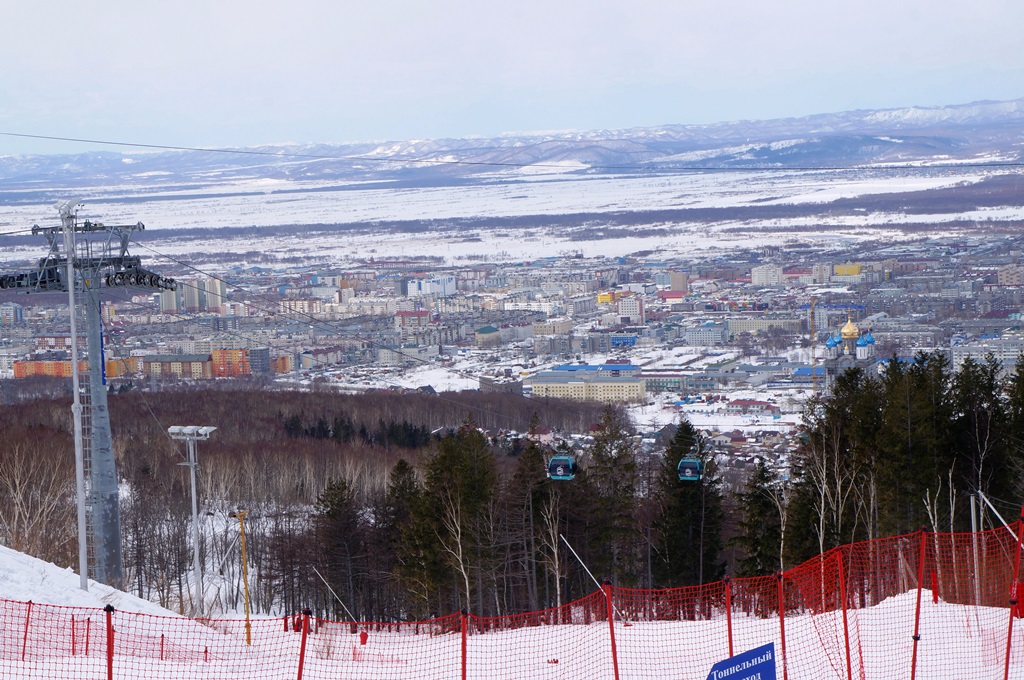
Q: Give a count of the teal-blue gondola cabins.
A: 2